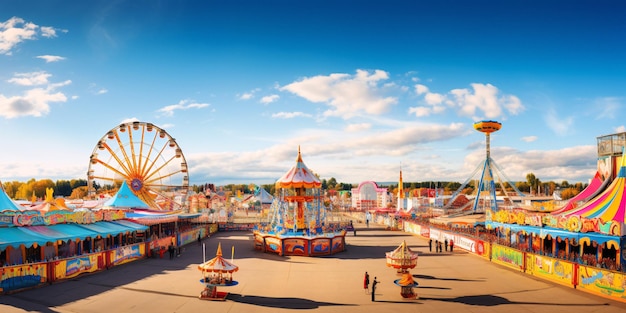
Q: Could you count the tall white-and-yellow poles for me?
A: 2